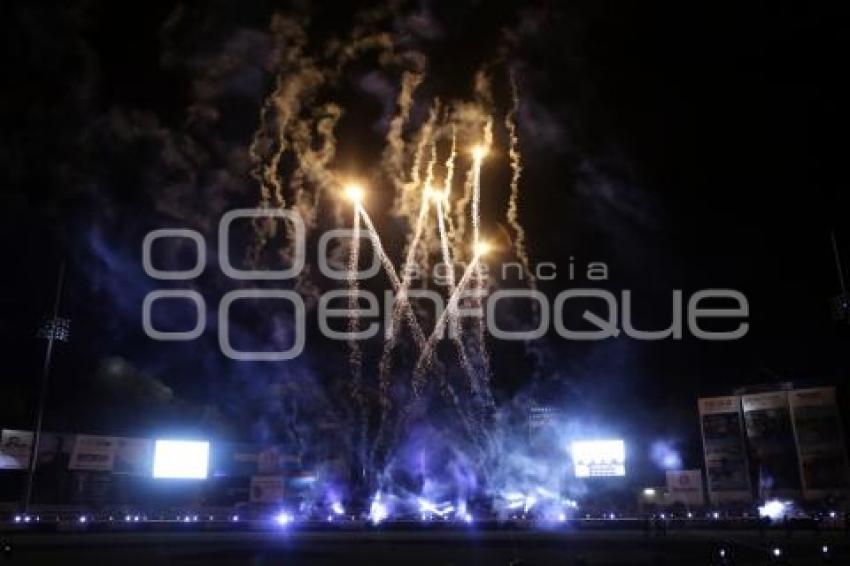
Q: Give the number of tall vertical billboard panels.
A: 3